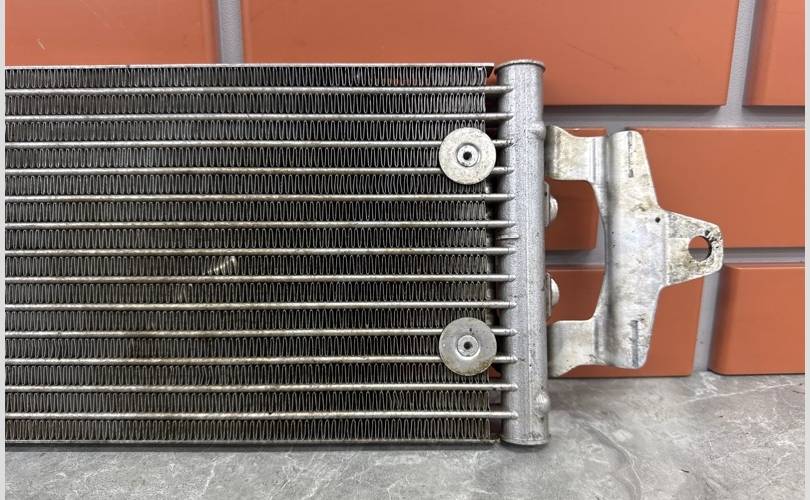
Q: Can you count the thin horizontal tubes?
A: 13